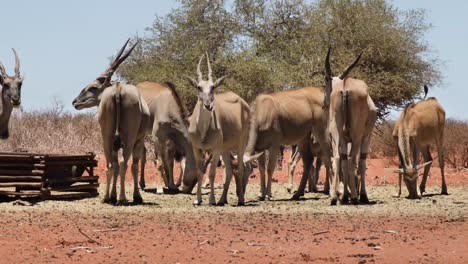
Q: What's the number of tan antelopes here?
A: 7